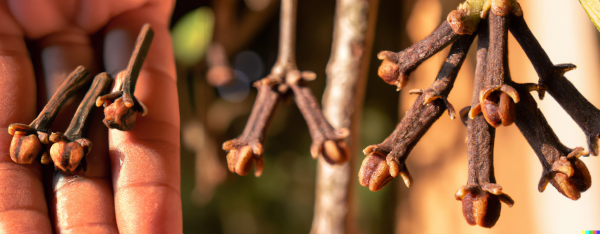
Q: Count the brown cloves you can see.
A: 10